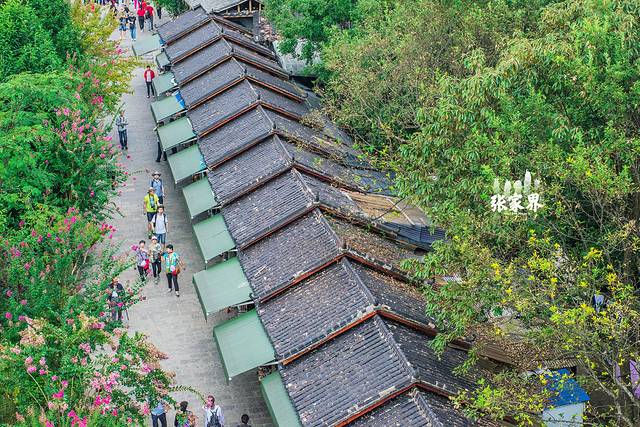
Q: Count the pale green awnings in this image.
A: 11